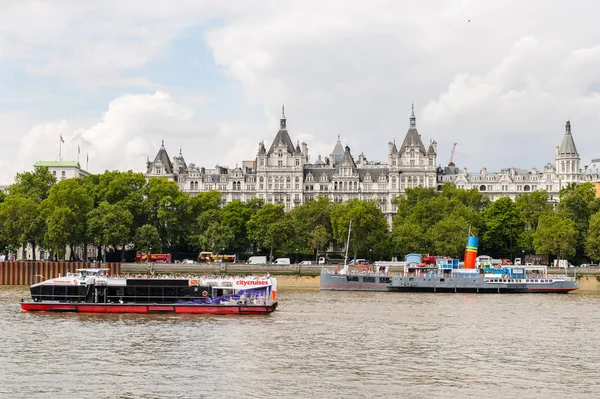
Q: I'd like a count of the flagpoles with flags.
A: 3